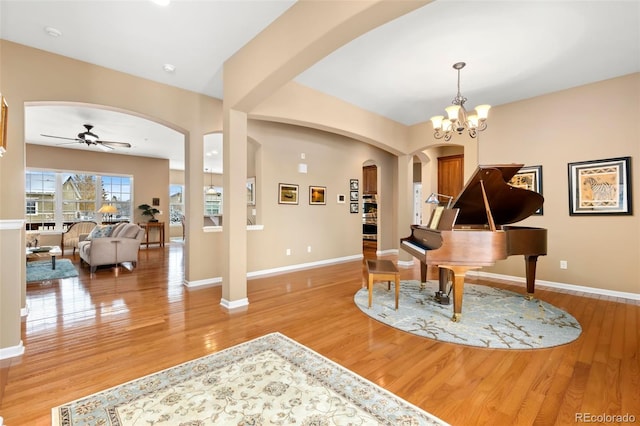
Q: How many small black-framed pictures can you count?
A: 3